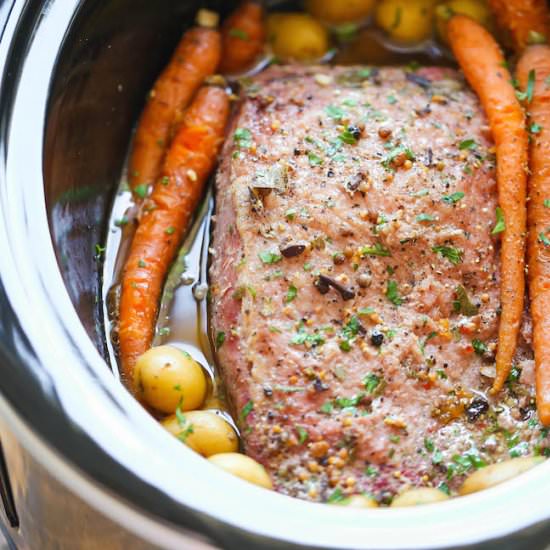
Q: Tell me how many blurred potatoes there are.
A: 4